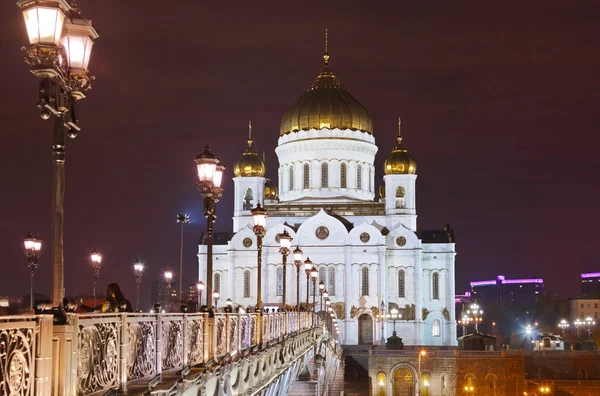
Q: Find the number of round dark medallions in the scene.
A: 5